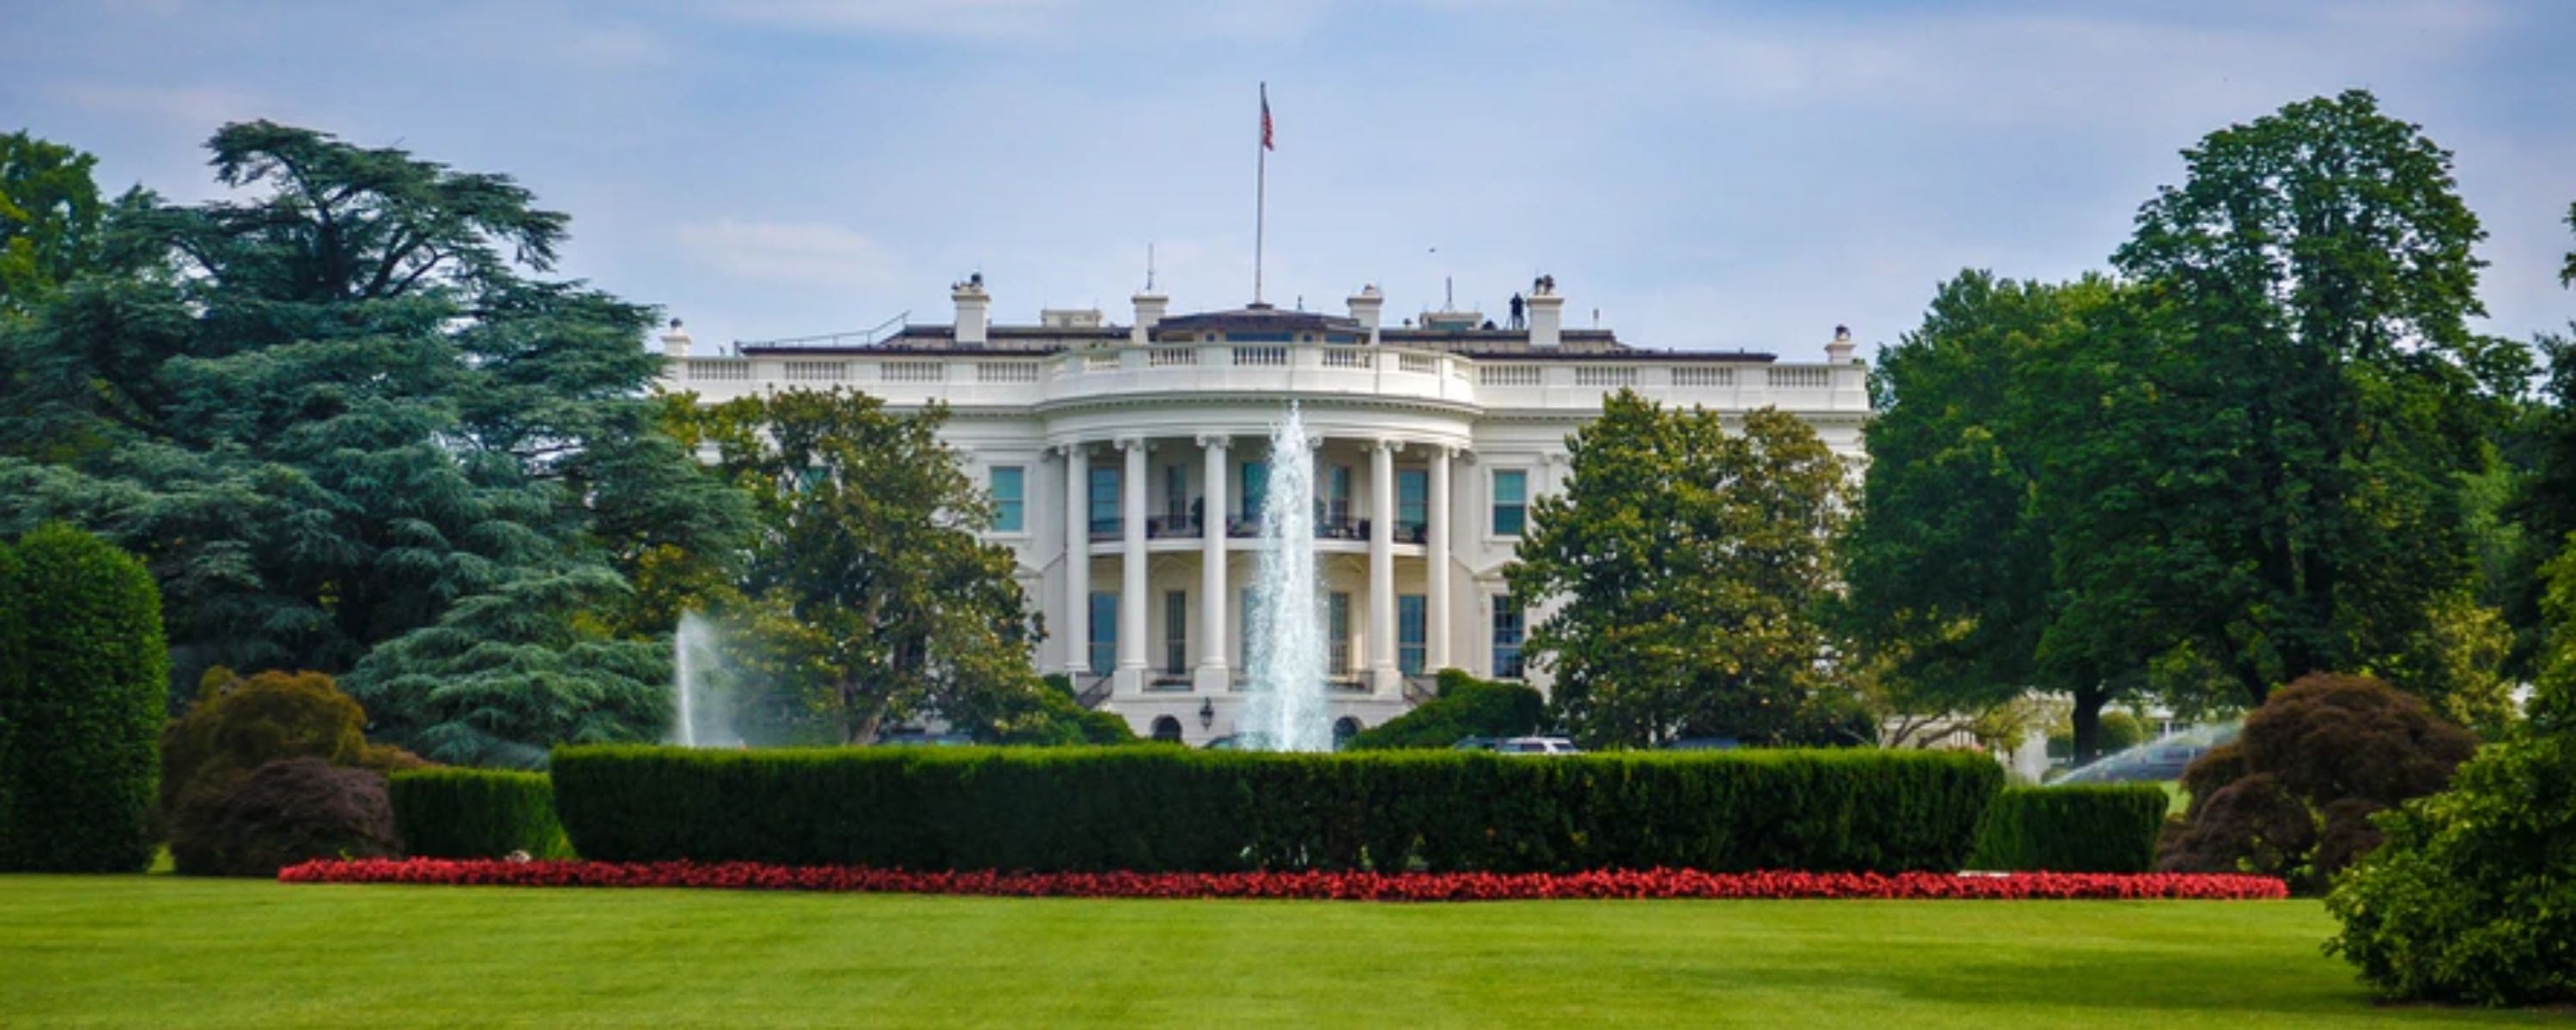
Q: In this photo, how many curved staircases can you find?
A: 2